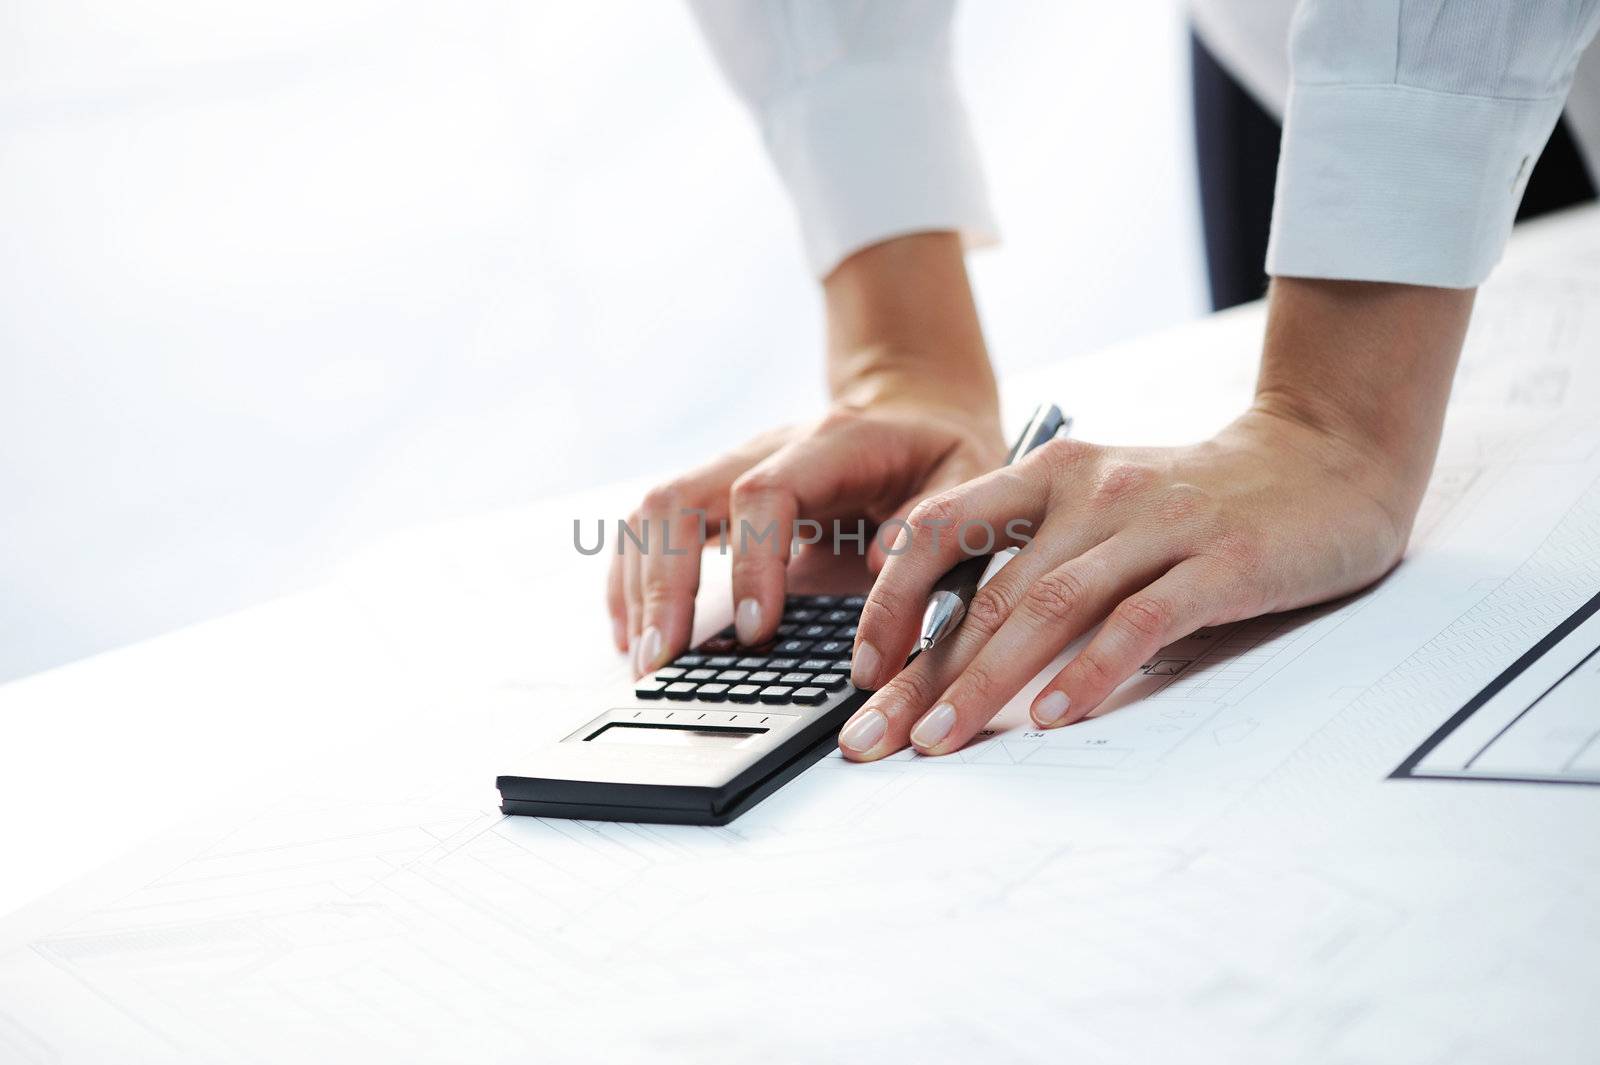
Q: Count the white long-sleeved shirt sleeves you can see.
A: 2